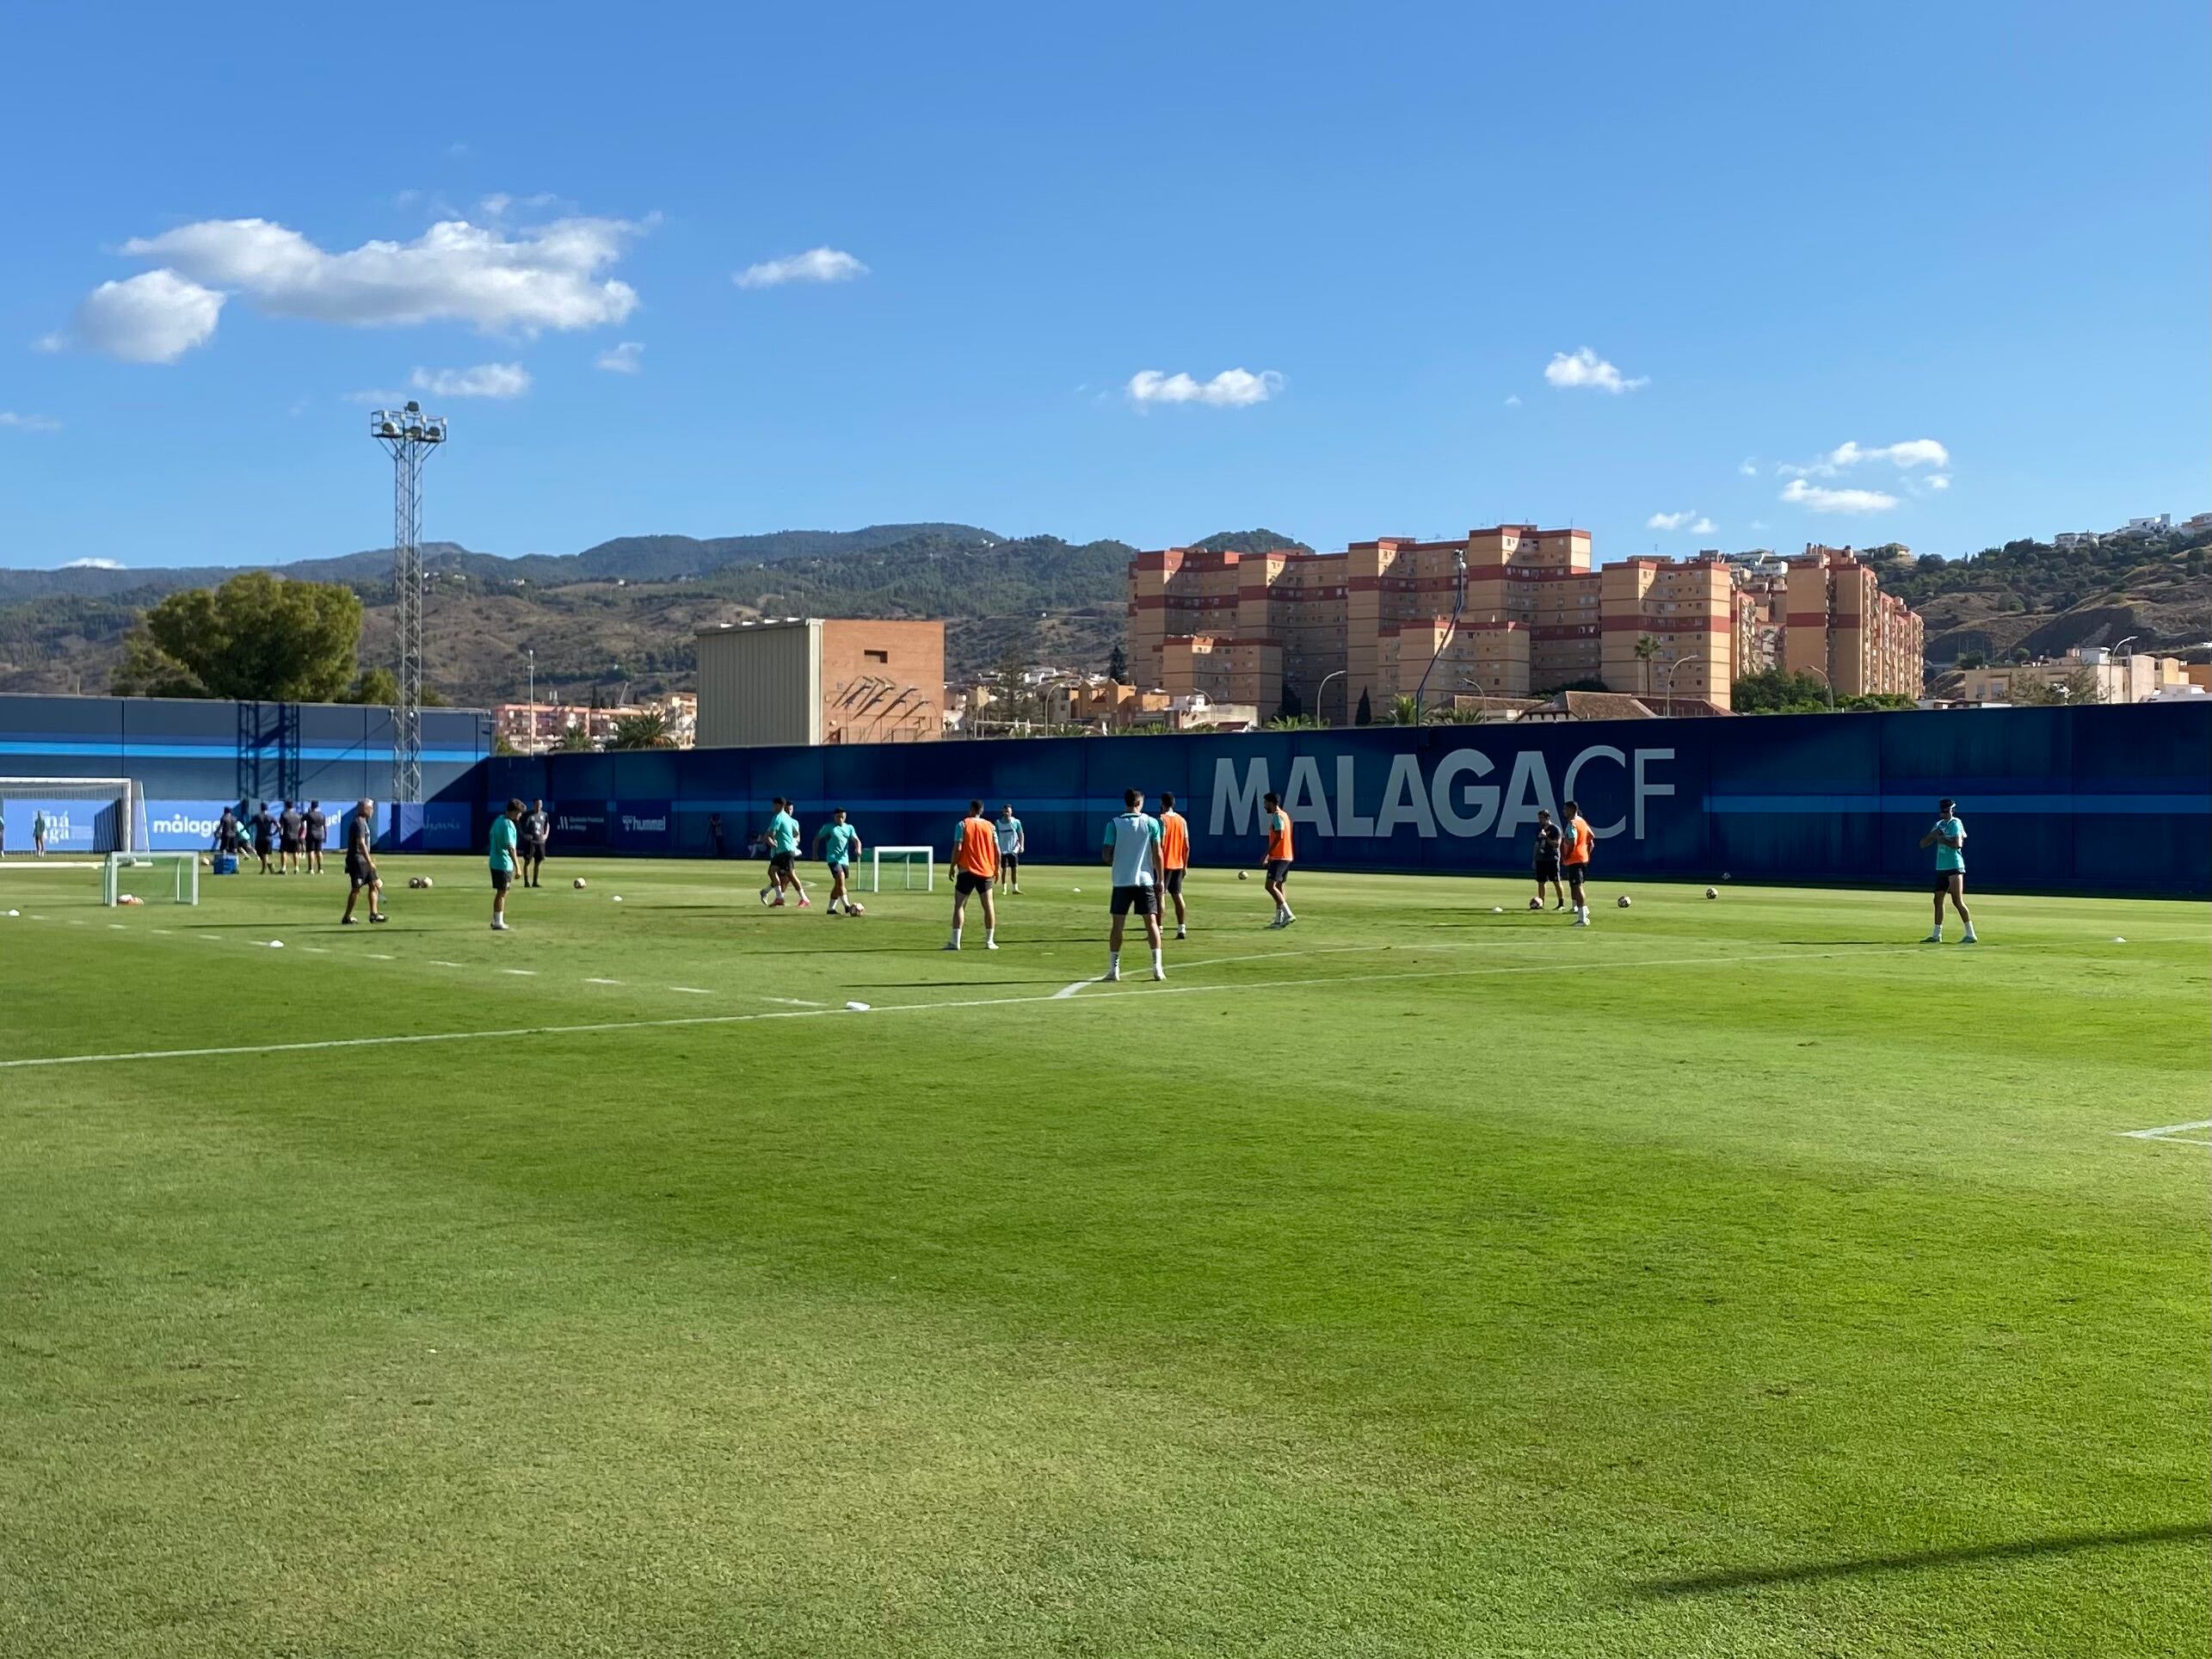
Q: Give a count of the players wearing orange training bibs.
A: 4